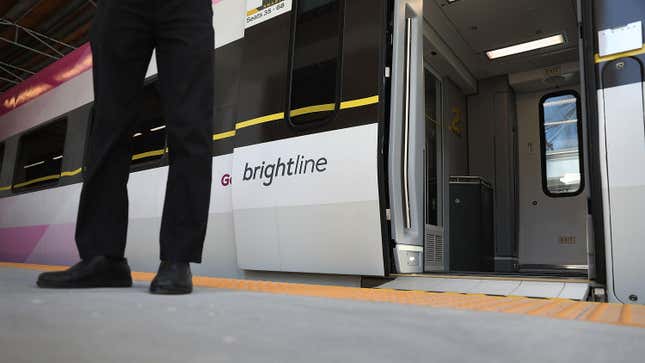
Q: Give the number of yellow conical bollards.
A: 0